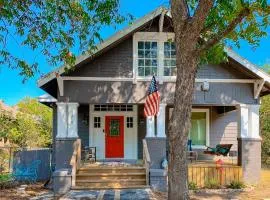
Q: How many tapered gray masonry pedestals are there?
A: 3